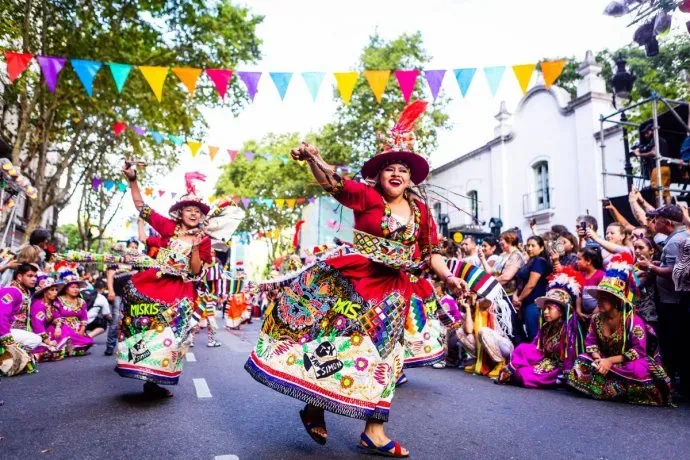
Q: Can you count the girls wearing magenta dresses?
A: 4